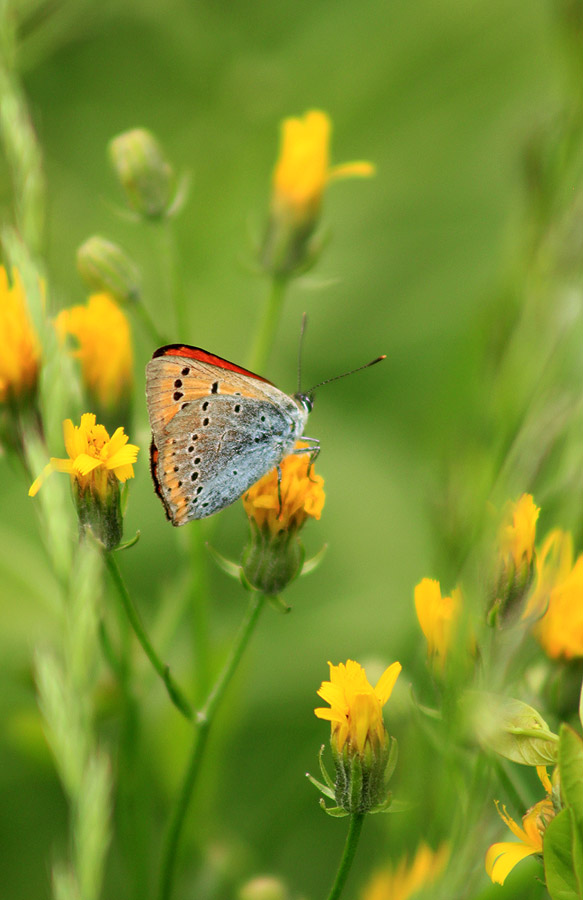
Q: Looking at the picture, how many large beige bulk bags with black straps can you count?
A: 0